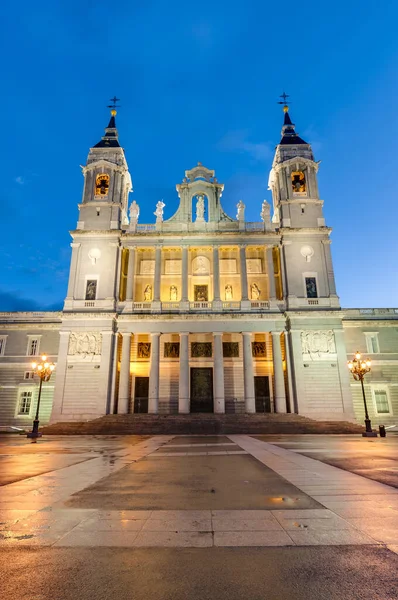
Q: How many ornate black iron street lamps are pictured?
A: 2